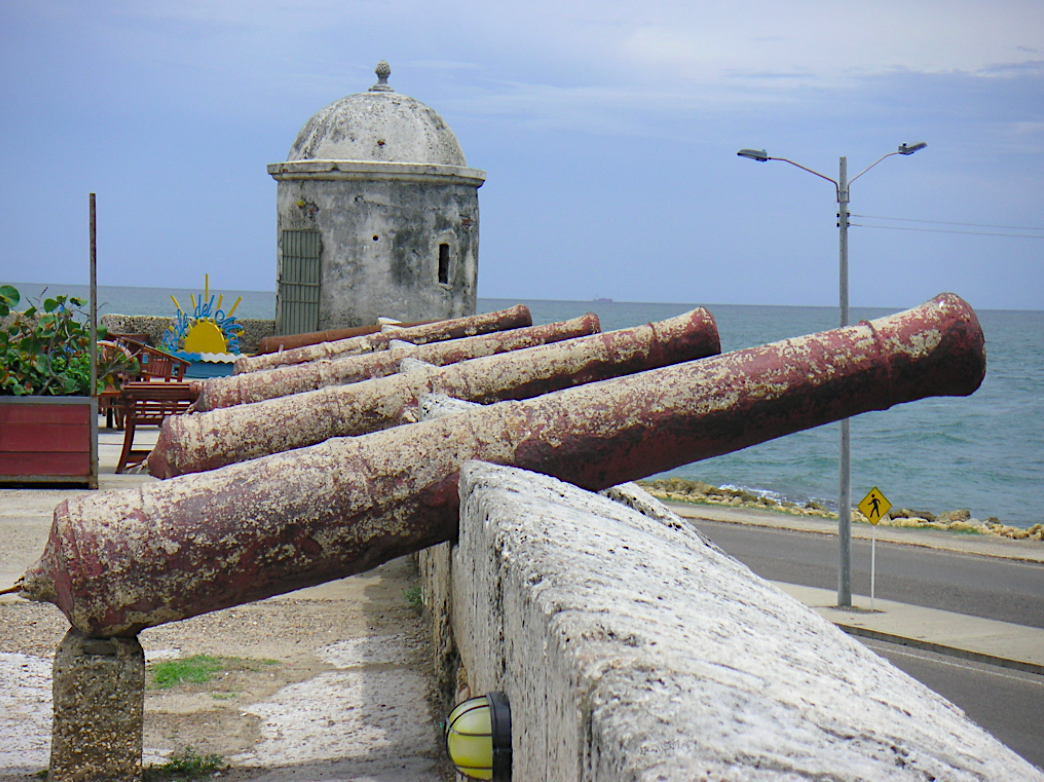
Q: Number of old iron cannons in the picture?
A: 5